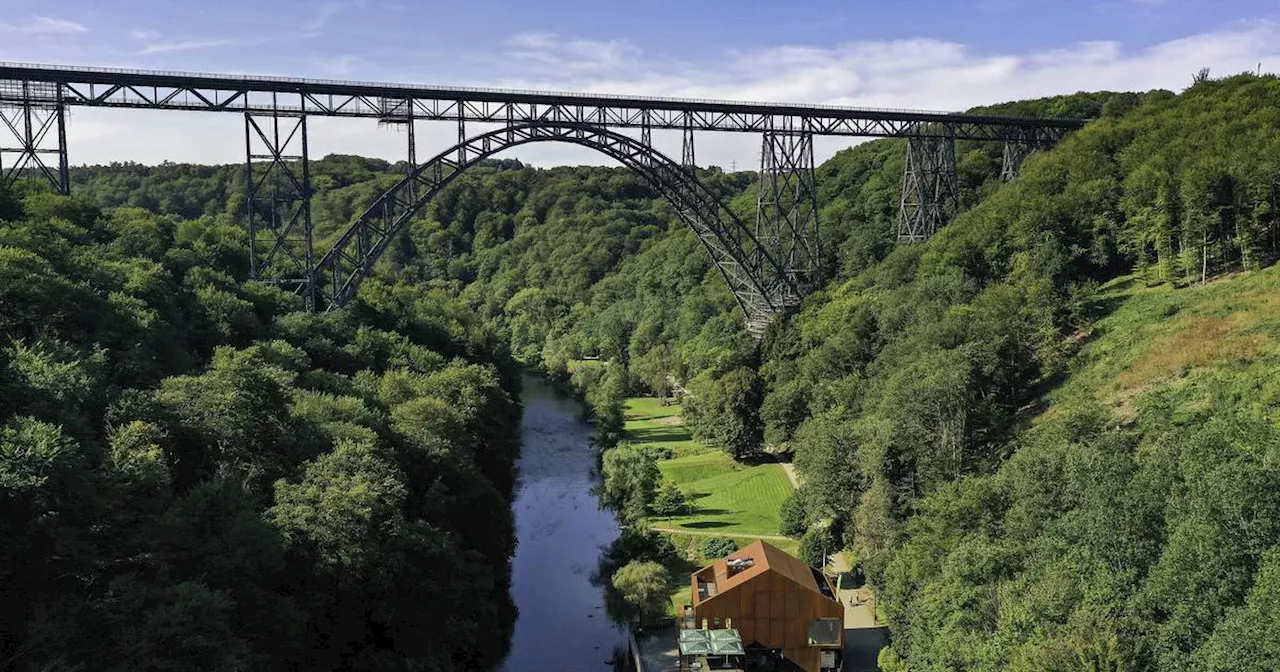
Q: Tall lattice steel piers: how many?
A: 5